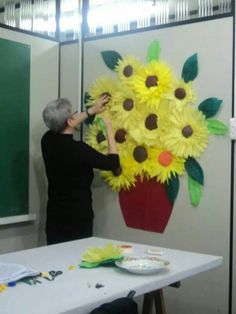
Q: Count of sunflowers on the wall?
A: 12